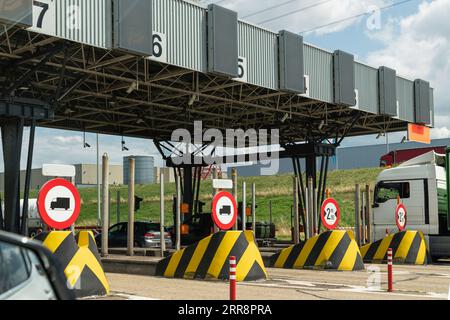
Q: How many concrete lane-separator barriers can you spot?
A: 4